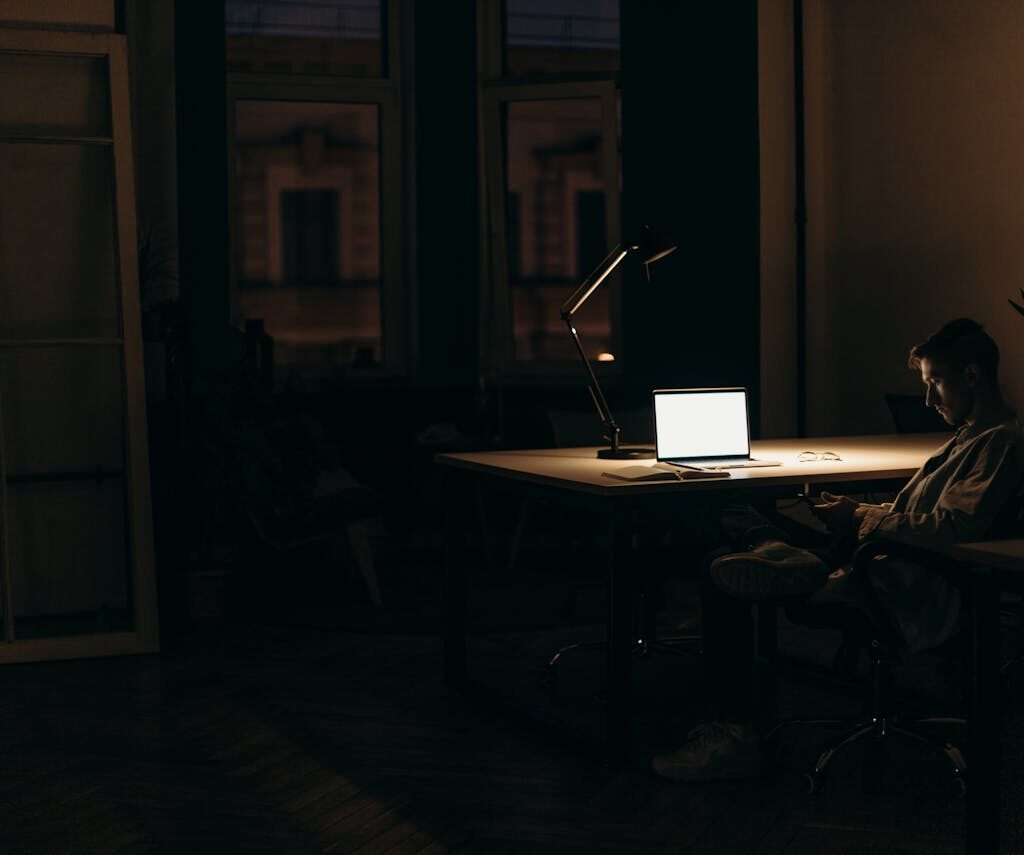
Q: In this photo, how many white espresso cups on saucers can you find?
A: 0